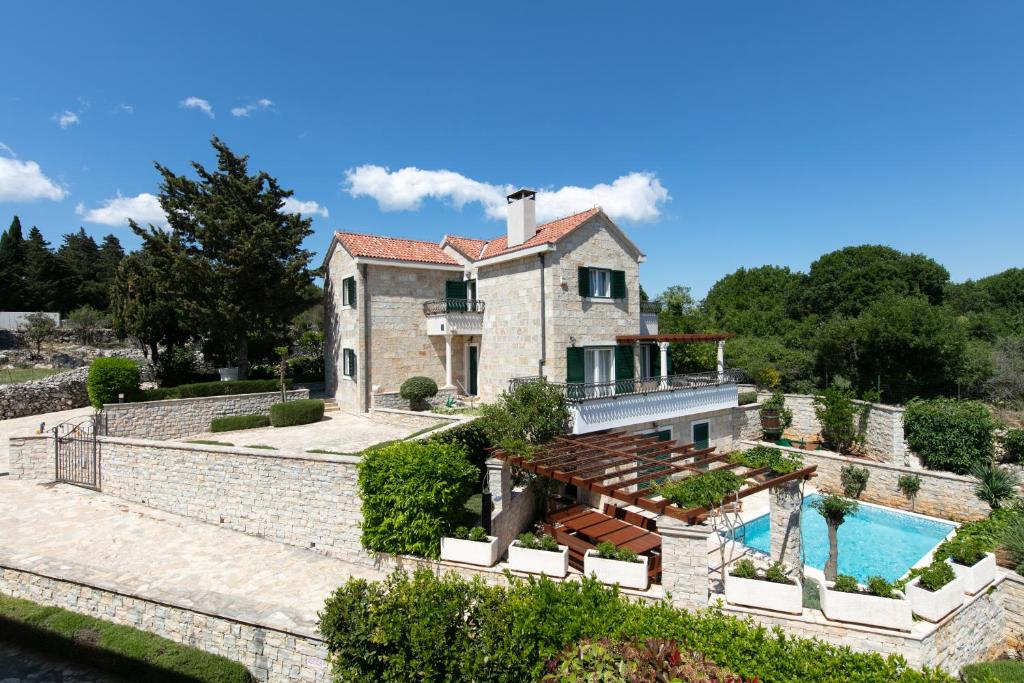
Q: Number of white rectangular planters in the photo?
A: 7